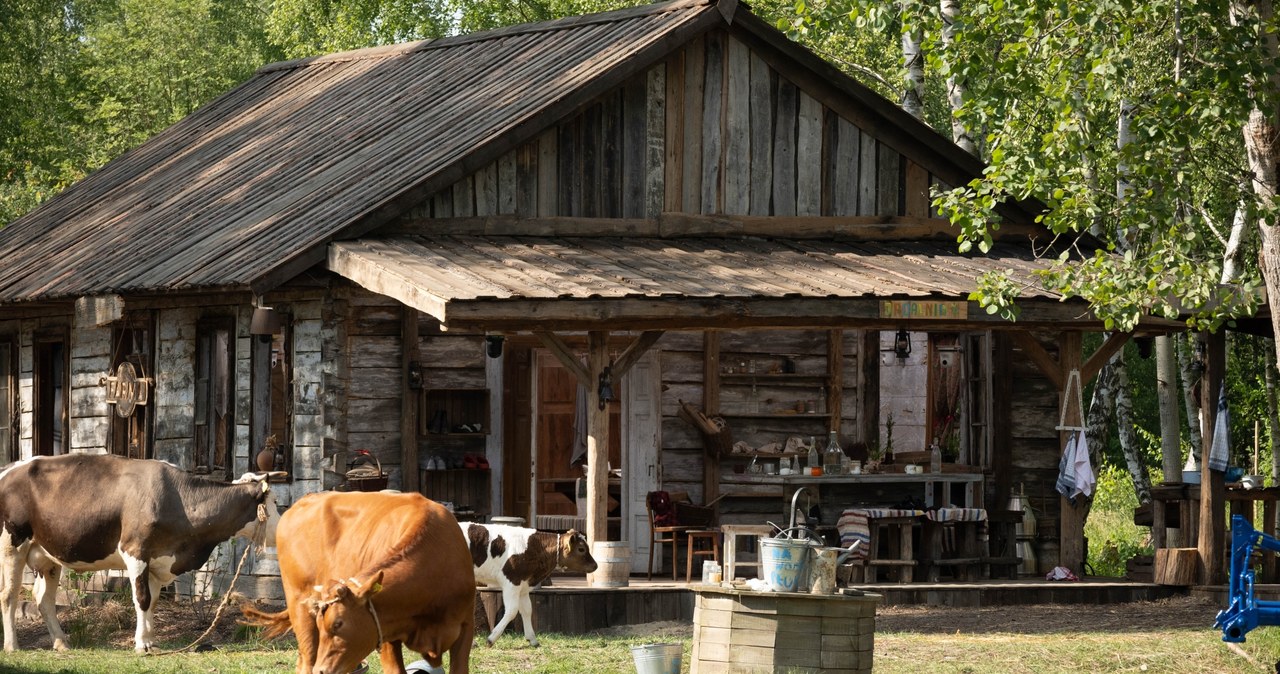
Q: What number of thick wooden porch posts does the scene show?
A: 3